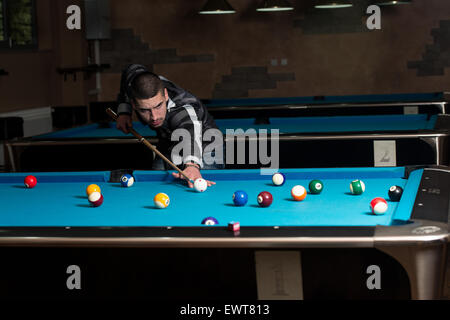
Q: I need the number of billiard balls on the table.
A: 15